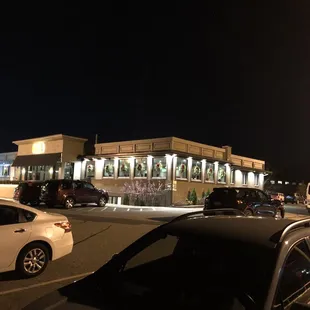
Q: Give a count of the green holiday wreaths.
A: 9